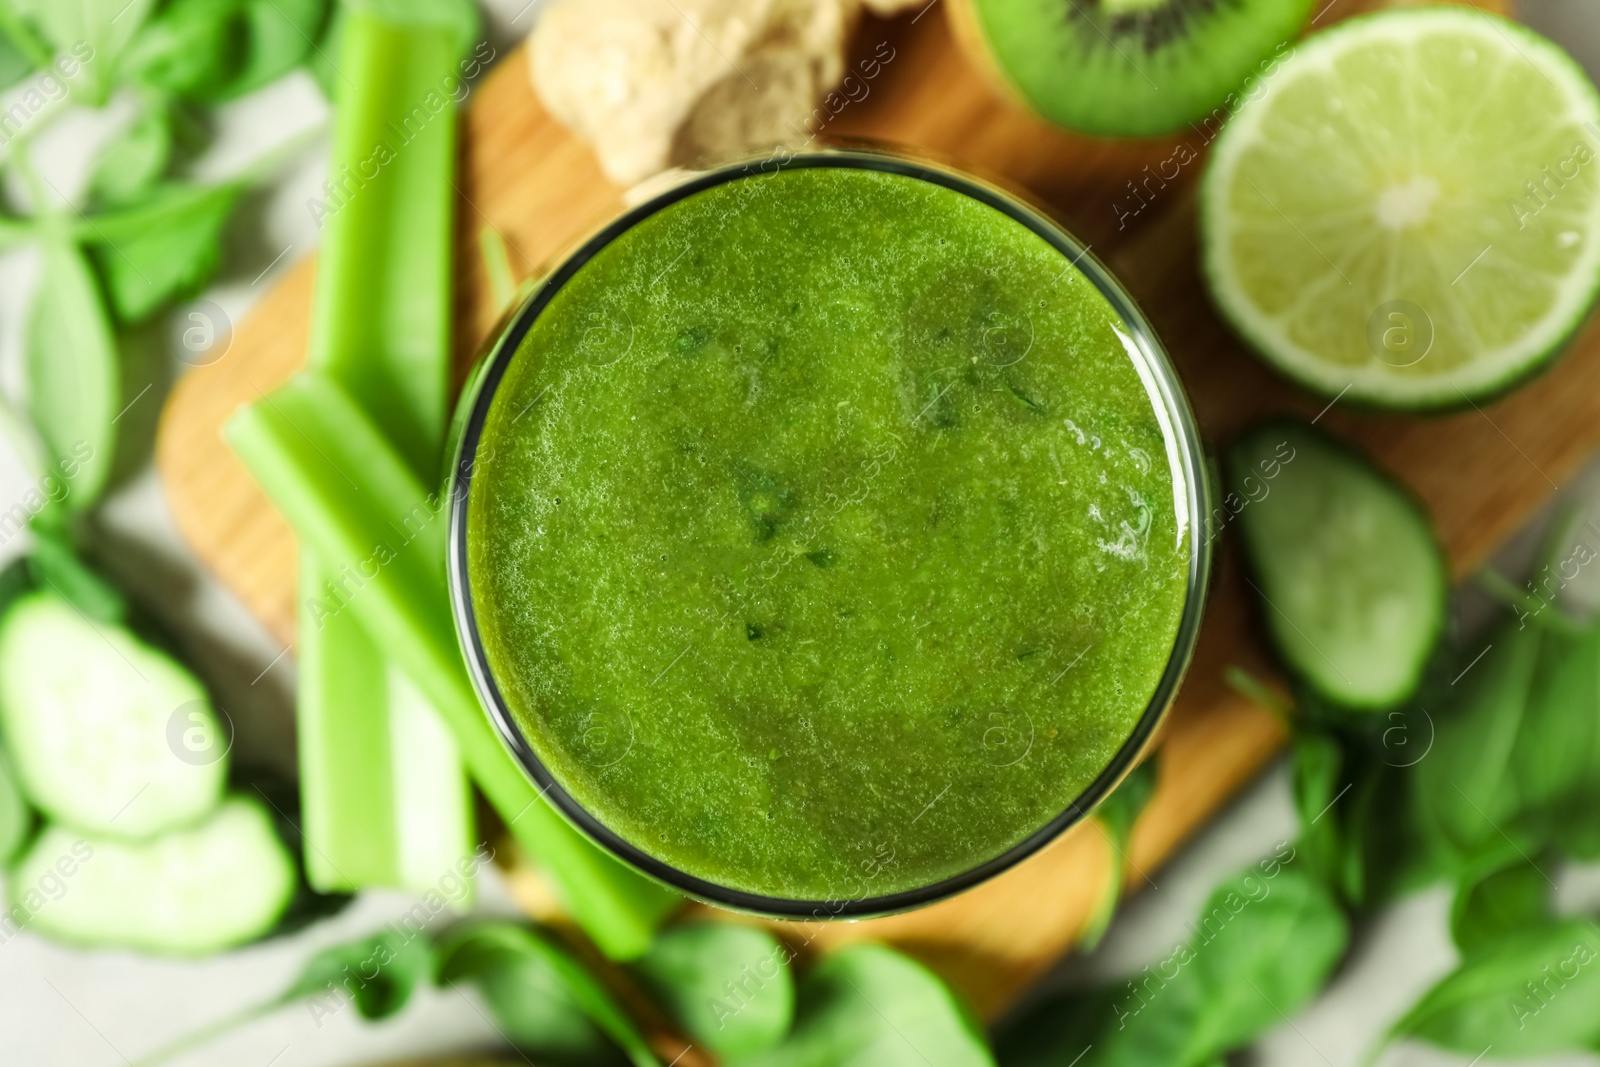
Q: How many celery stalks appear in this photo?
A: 2